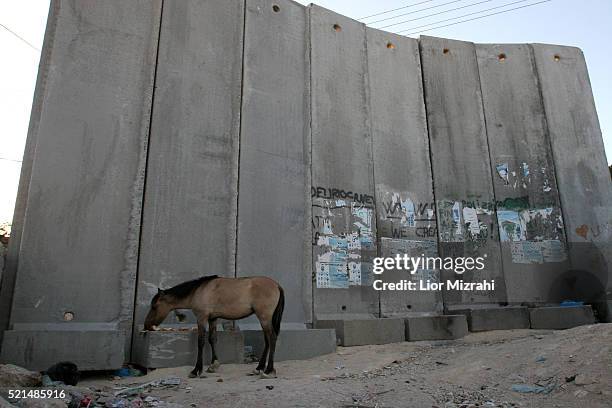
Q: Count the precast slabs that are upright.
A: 8